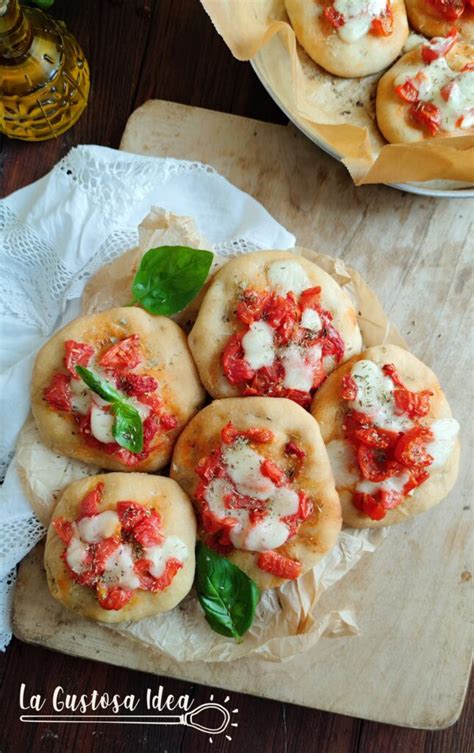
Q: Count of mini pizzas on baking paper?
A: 8